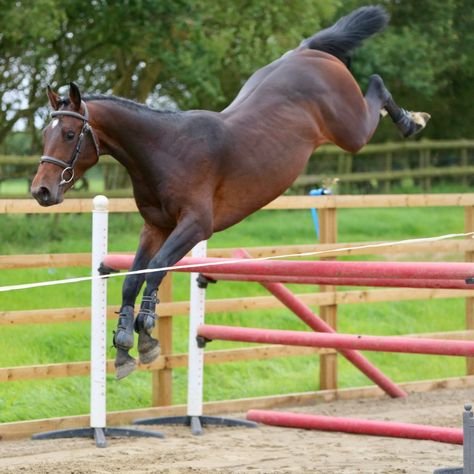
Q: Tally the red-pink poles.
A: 5